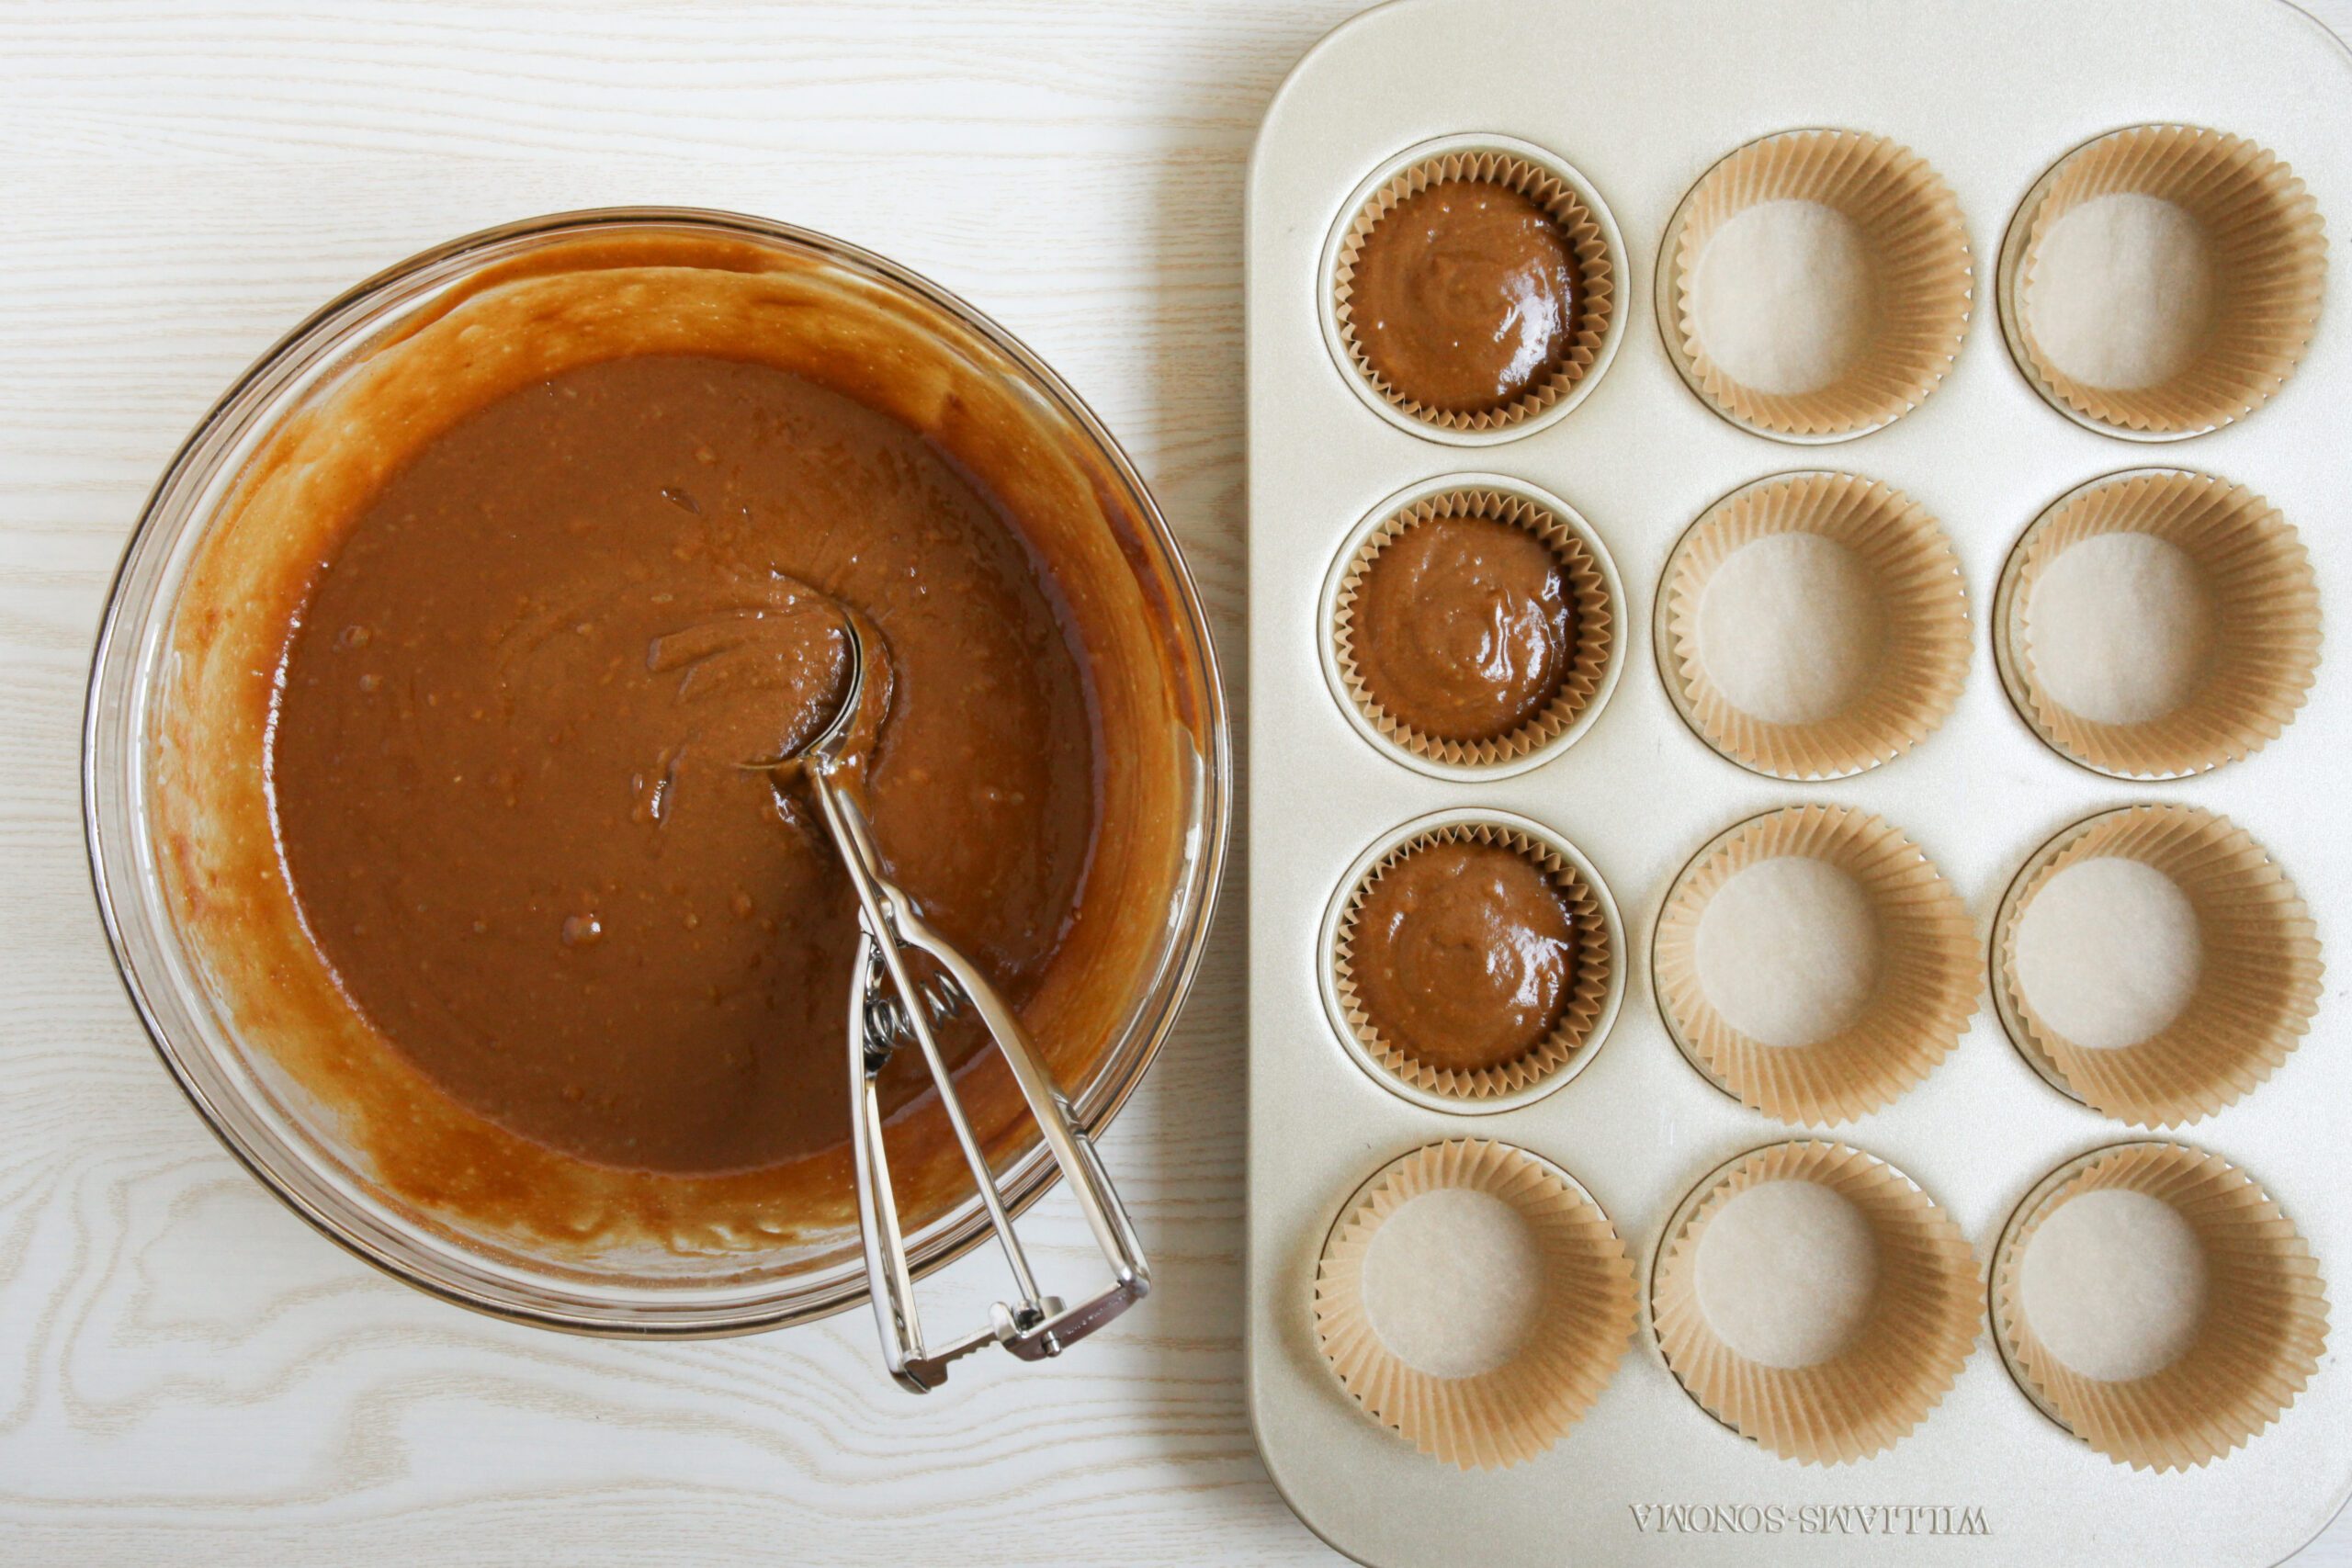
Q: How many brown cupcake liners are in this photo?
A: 12